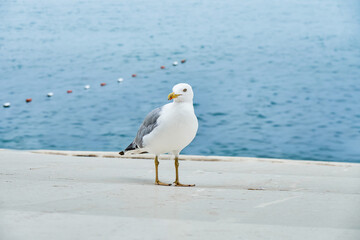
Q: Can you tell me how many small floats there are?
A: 11